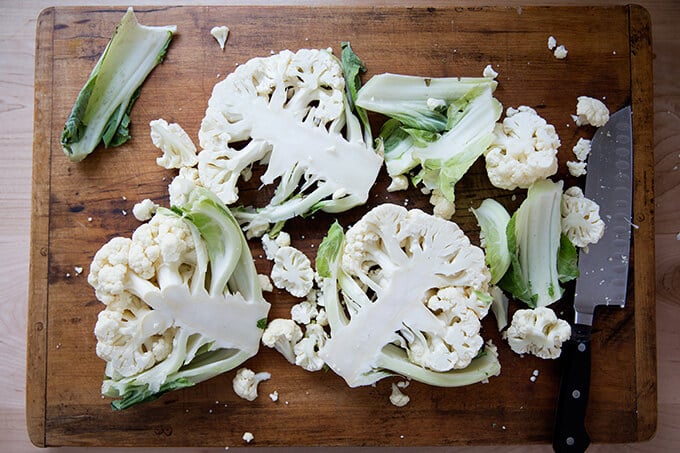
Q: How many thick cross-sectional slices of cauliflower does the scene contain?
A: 3